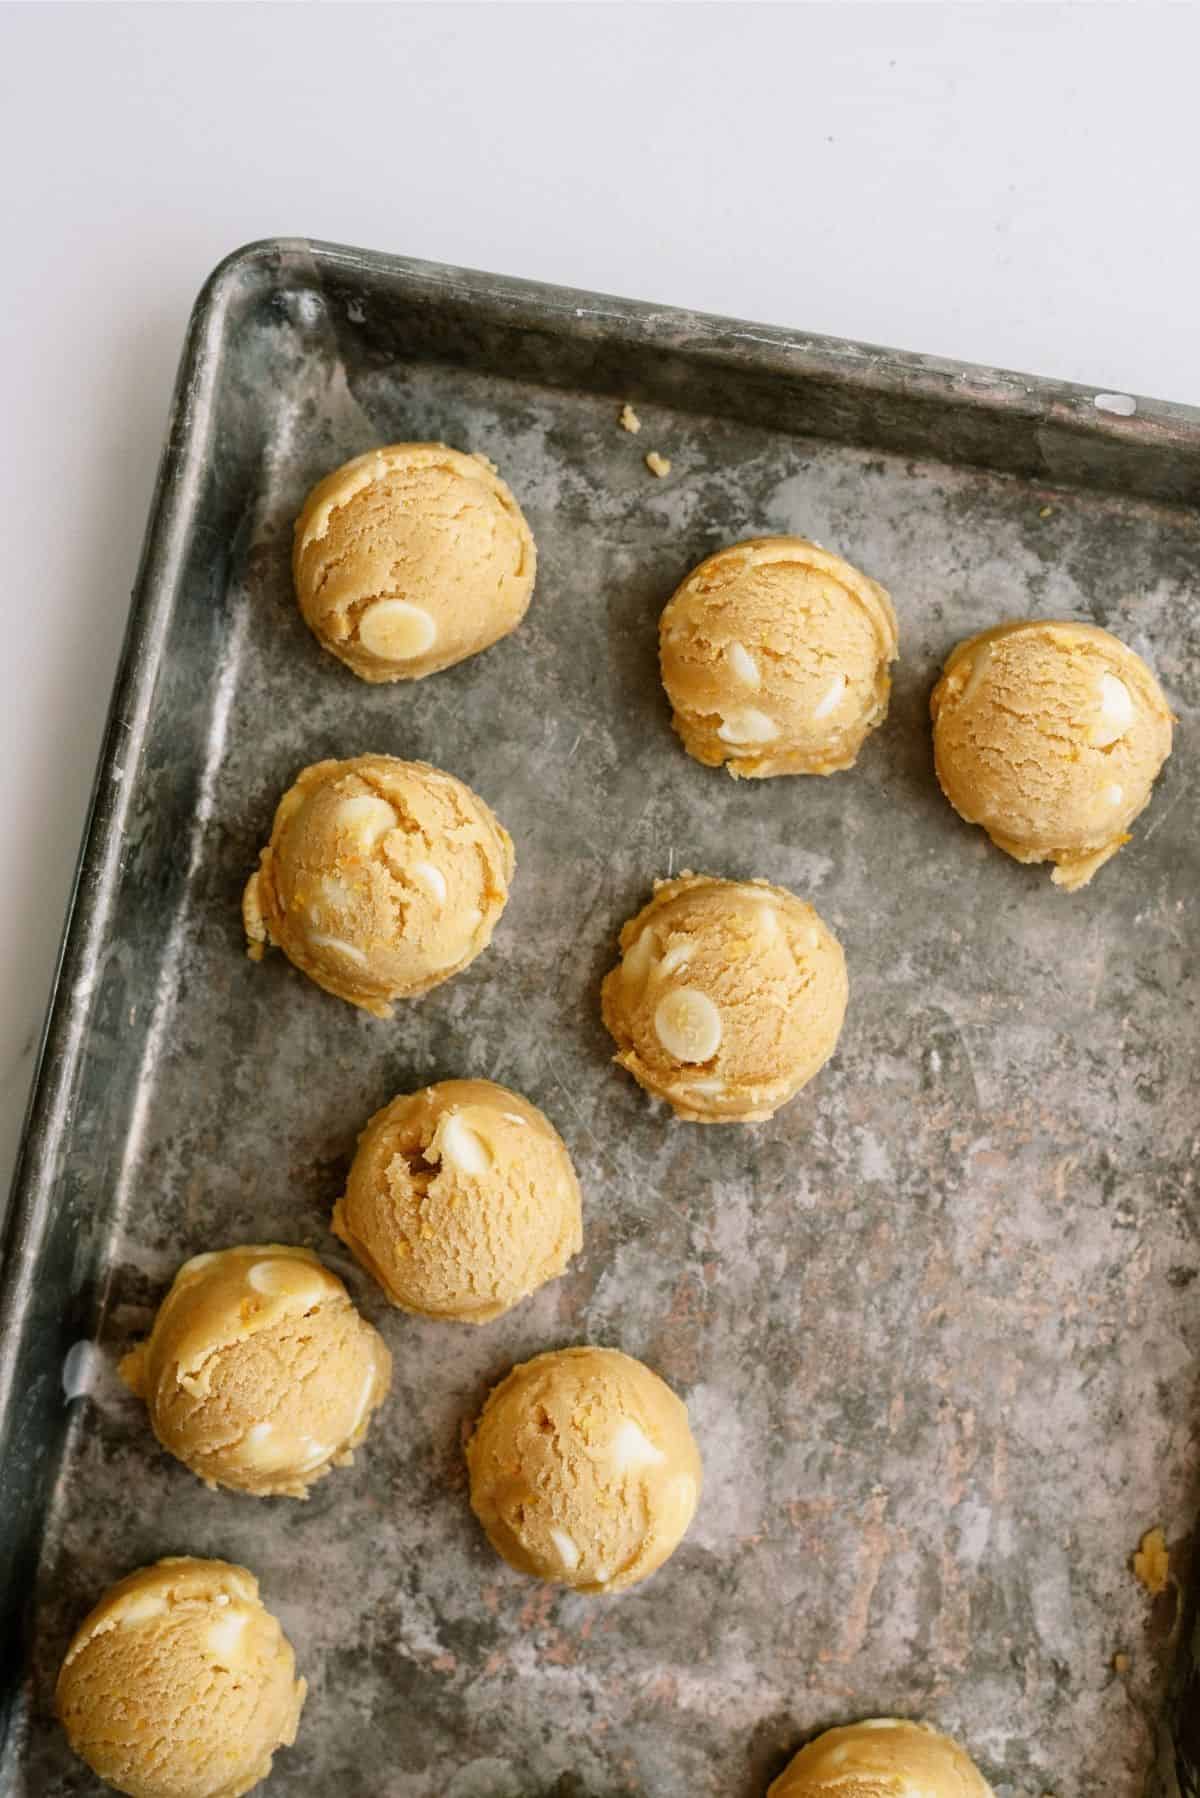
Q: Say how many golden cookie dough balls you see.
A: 10